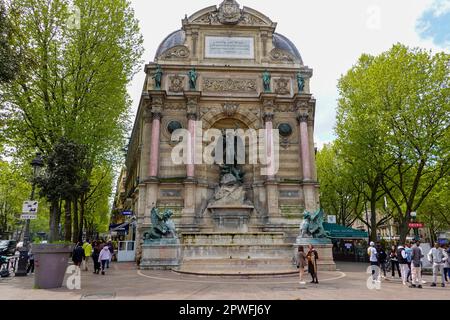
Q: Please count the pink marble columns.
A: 4